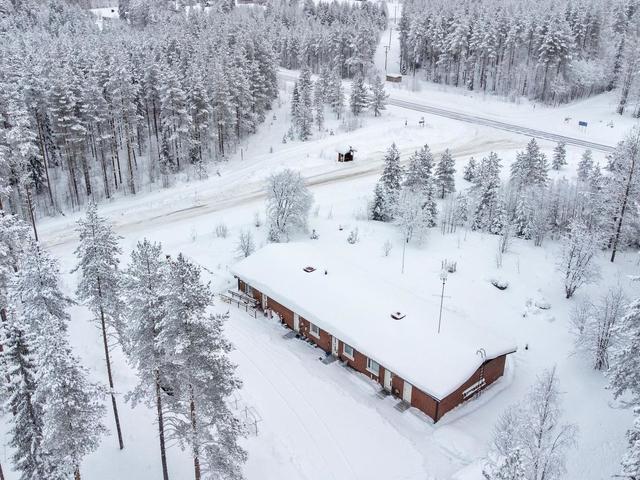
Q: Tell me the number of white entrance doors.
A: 5